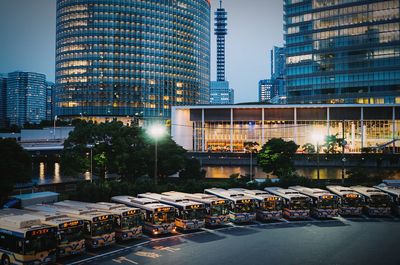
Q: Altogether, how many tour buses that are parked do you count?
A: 14